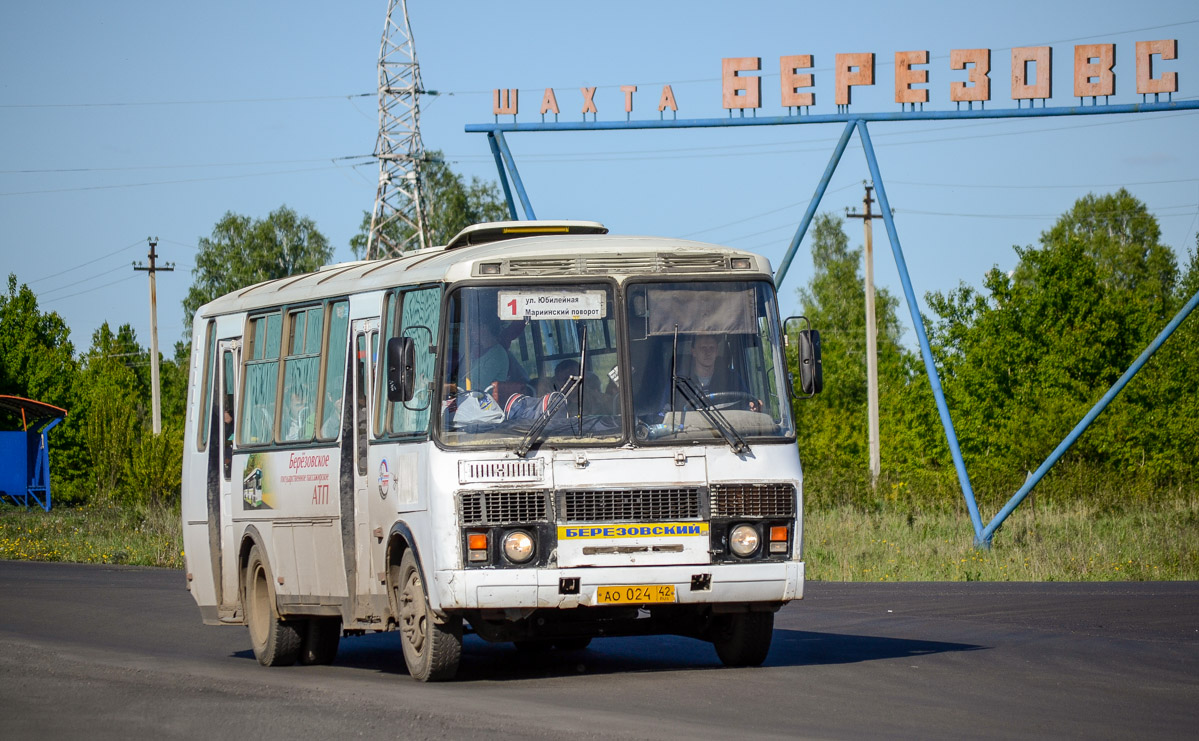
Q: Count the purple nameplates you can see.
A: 0